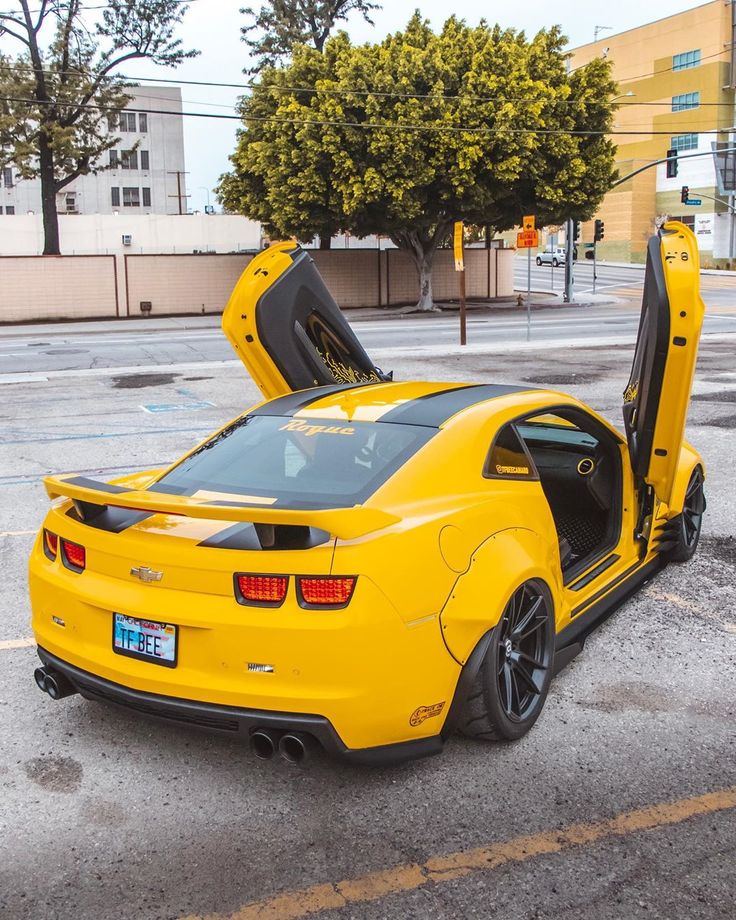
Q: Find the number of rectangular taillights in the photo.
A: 4